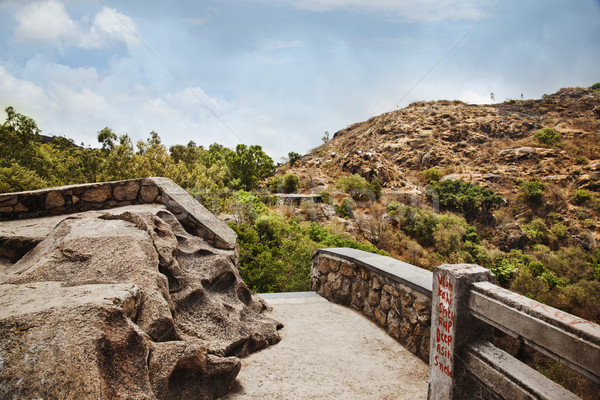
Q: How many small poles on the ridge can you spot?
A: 2